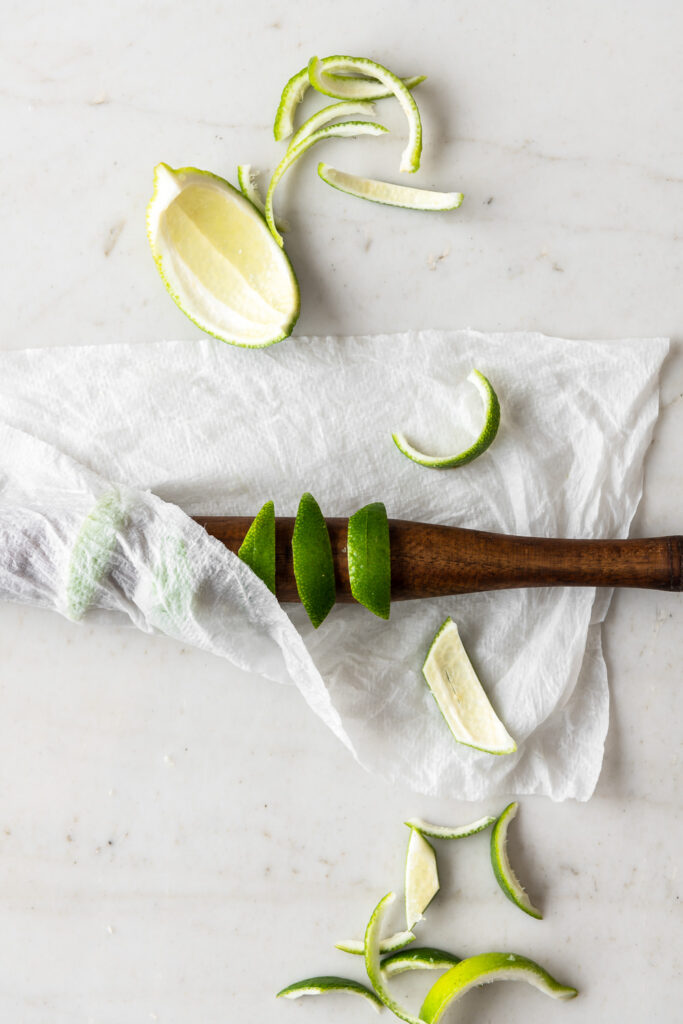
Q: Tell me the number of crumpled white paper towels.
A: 1